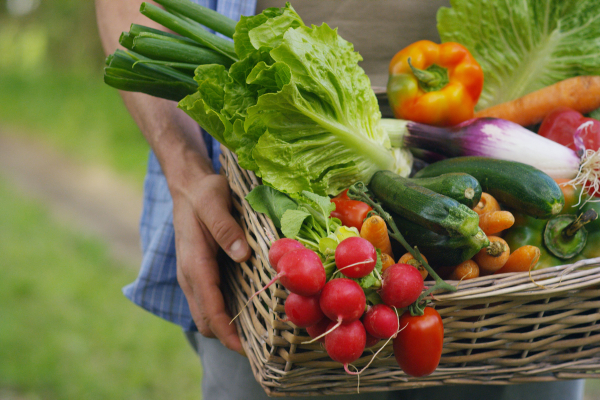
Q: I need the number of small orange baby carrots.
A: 8